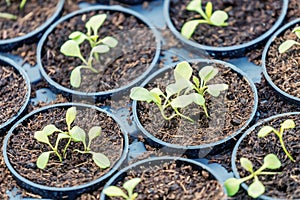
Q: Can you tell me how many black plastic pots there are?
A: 9